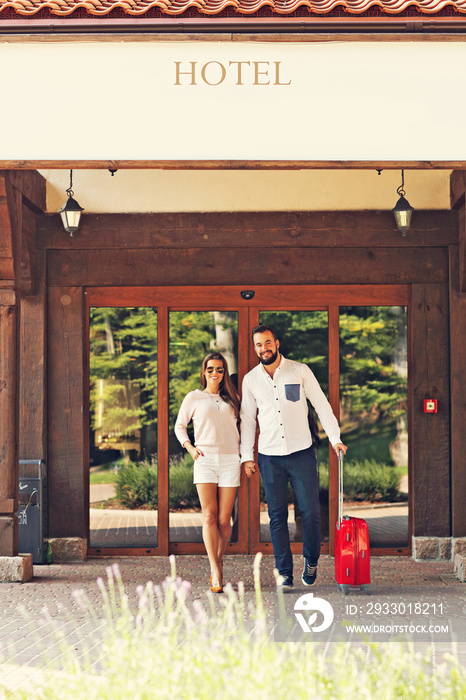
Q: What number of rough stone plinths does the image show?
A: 4